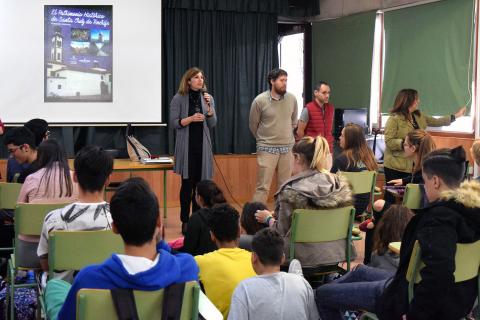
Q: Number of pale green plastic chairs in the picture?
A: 8